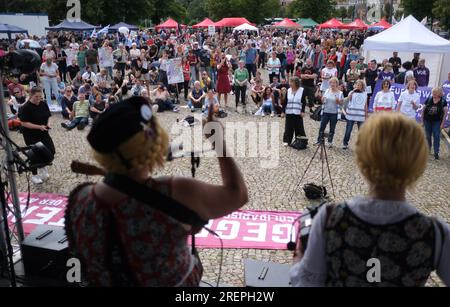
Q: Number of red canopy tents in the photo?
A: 7